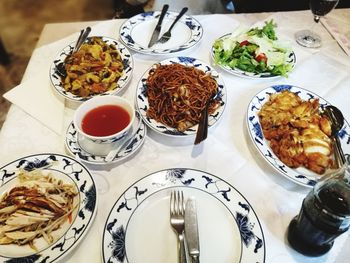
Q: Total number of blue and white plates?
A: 8